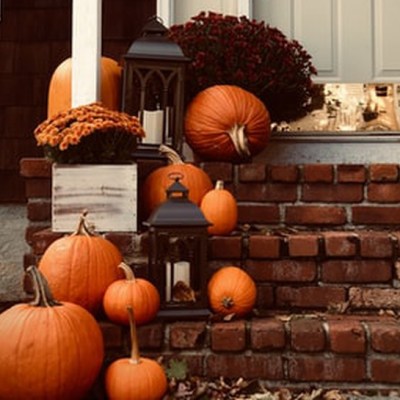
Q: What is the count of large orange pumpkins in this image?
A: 5